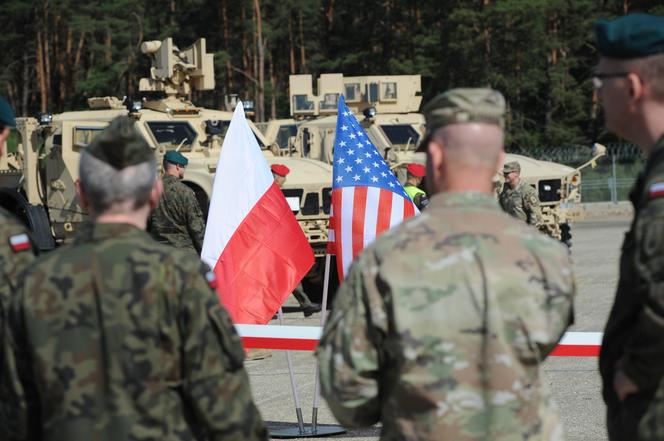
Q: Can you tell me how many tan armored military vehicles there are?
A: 2